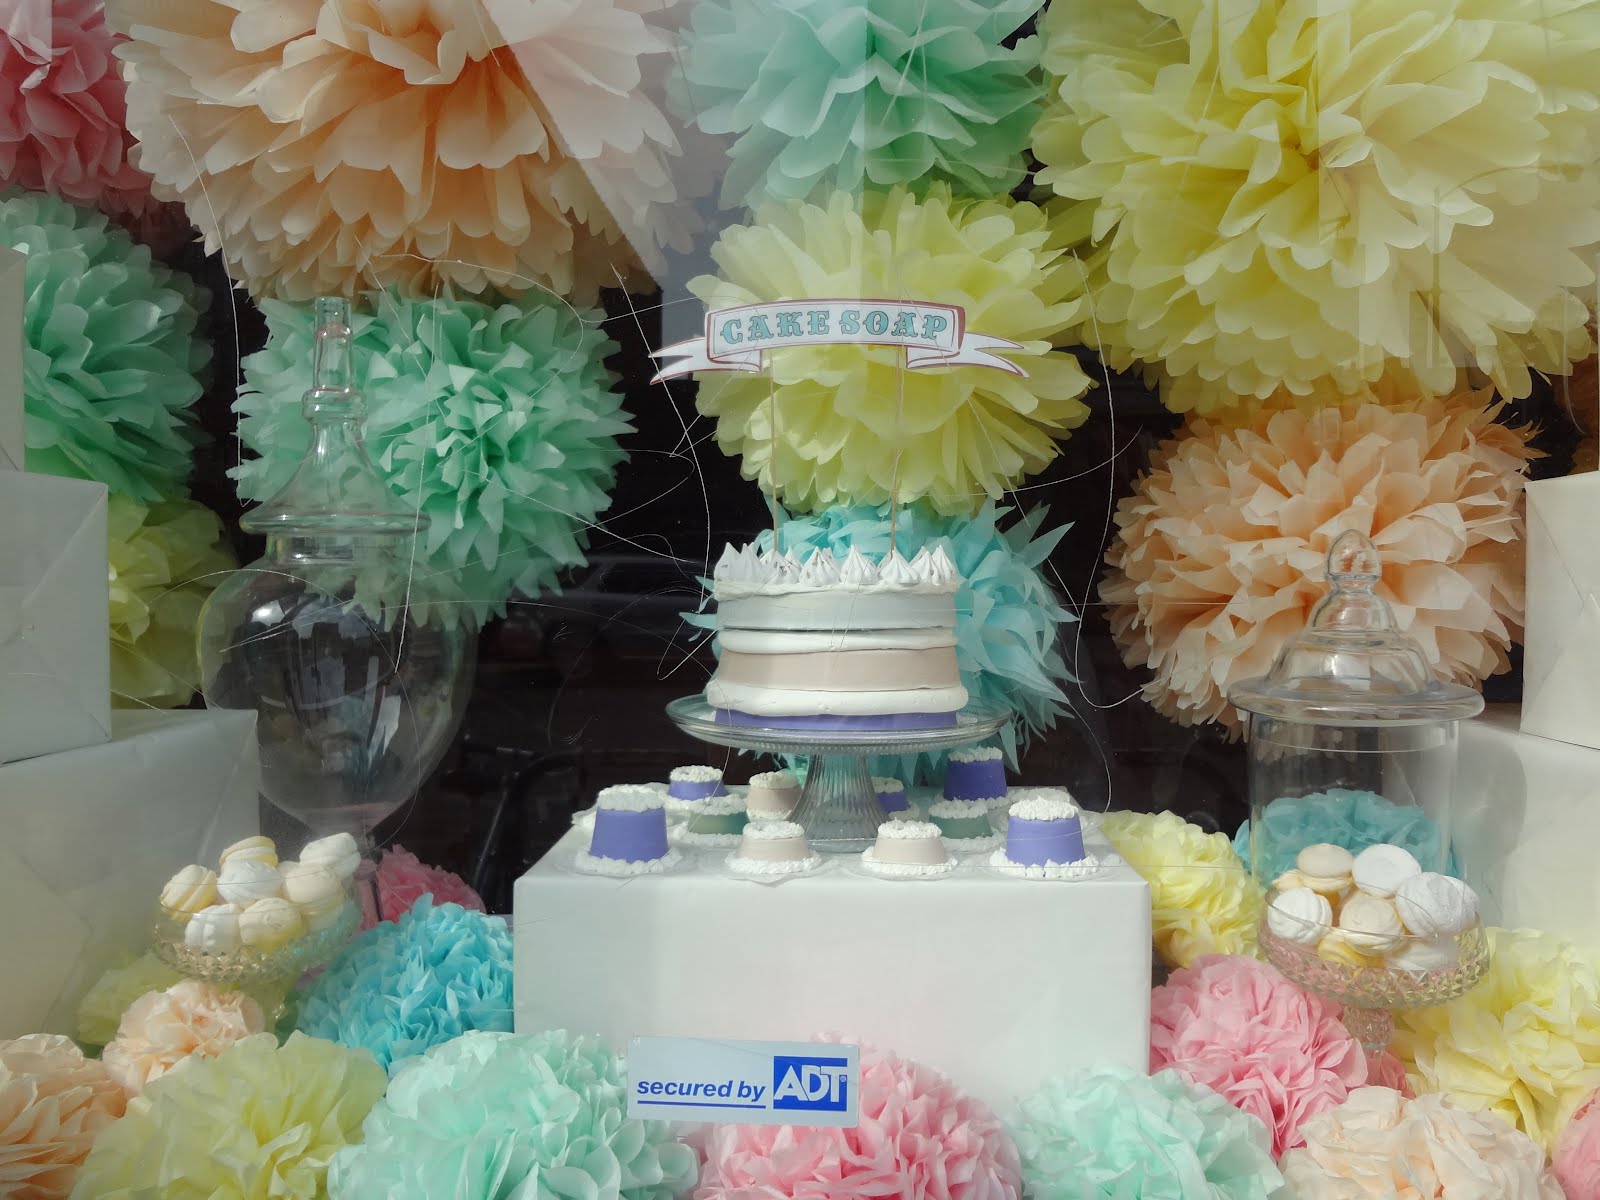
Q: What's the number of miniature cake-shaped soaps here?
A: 10